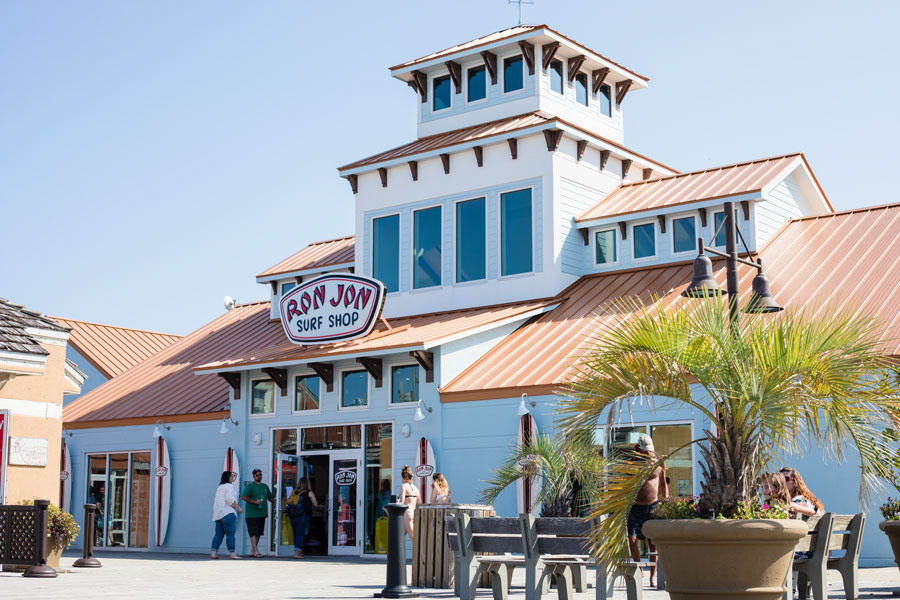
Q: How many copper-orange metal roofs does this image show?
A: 8